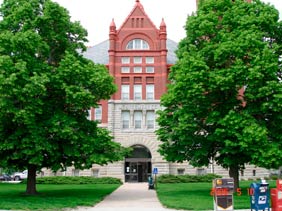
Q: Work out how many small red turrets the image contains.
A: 2